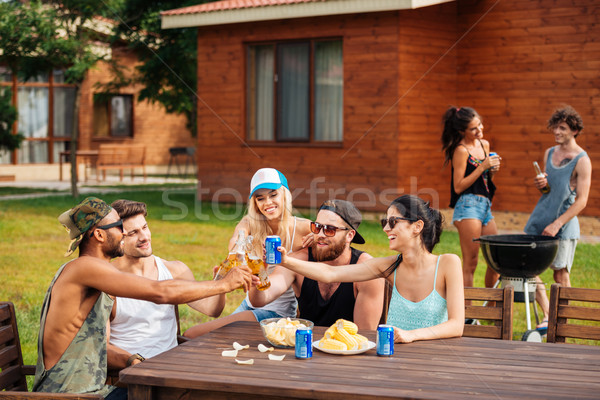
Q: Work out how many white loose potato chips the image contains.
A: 5